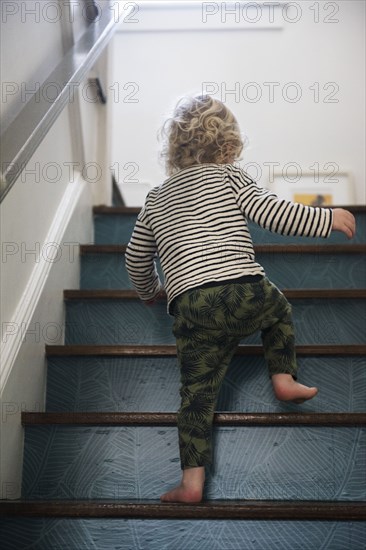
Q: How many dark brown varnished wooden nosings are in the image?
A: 6